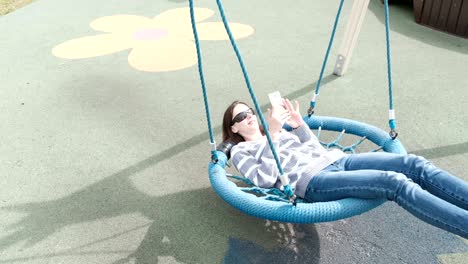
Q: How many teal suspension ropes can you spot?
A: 4